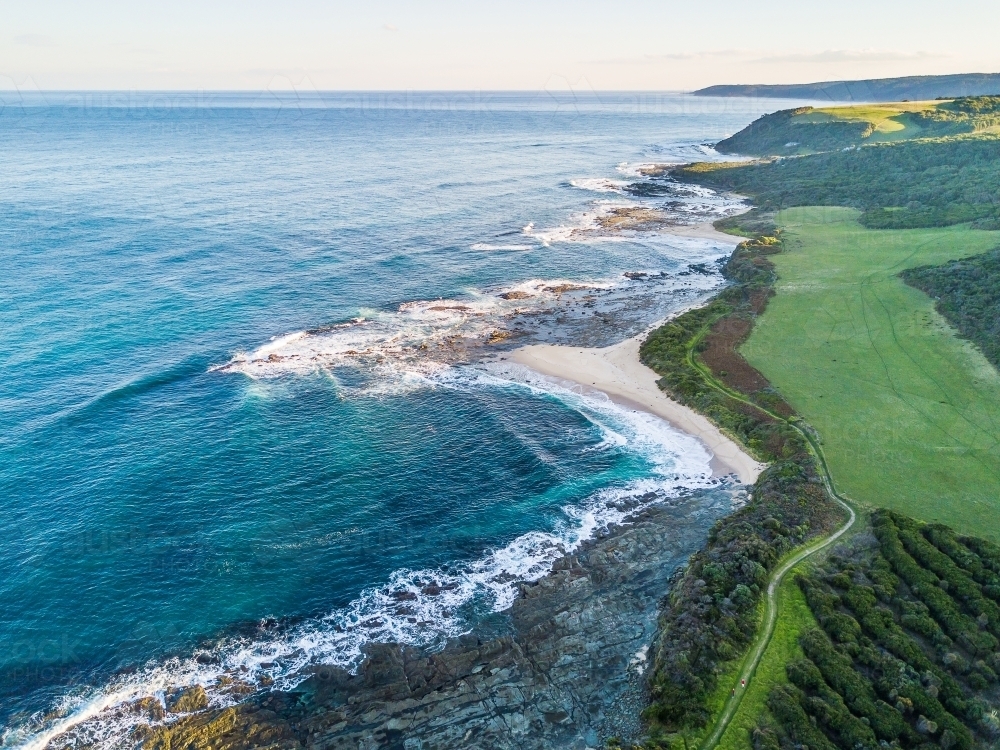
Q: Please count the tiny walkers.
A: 2